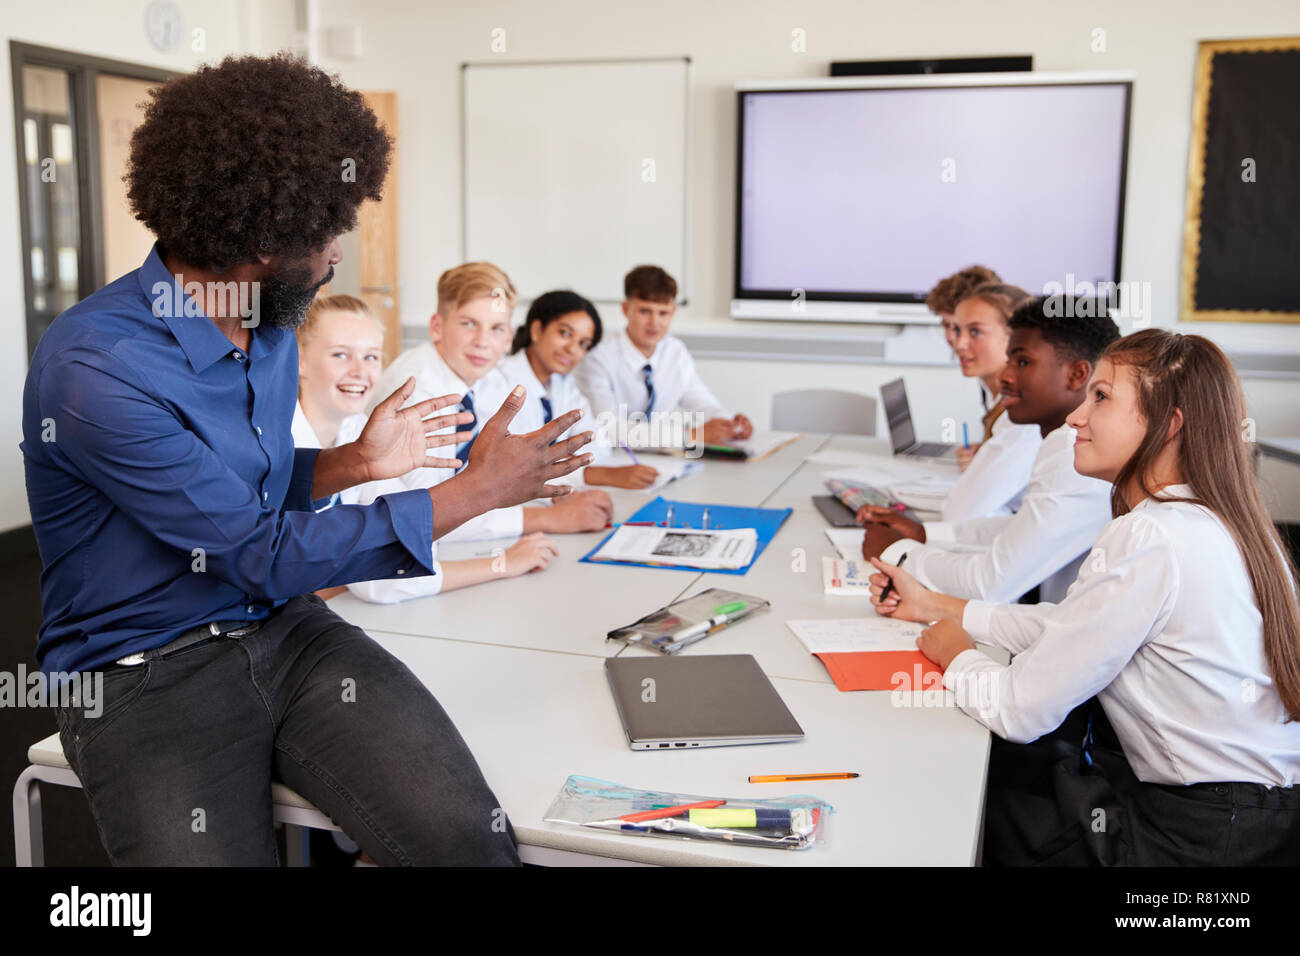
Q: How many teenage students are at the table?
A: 8